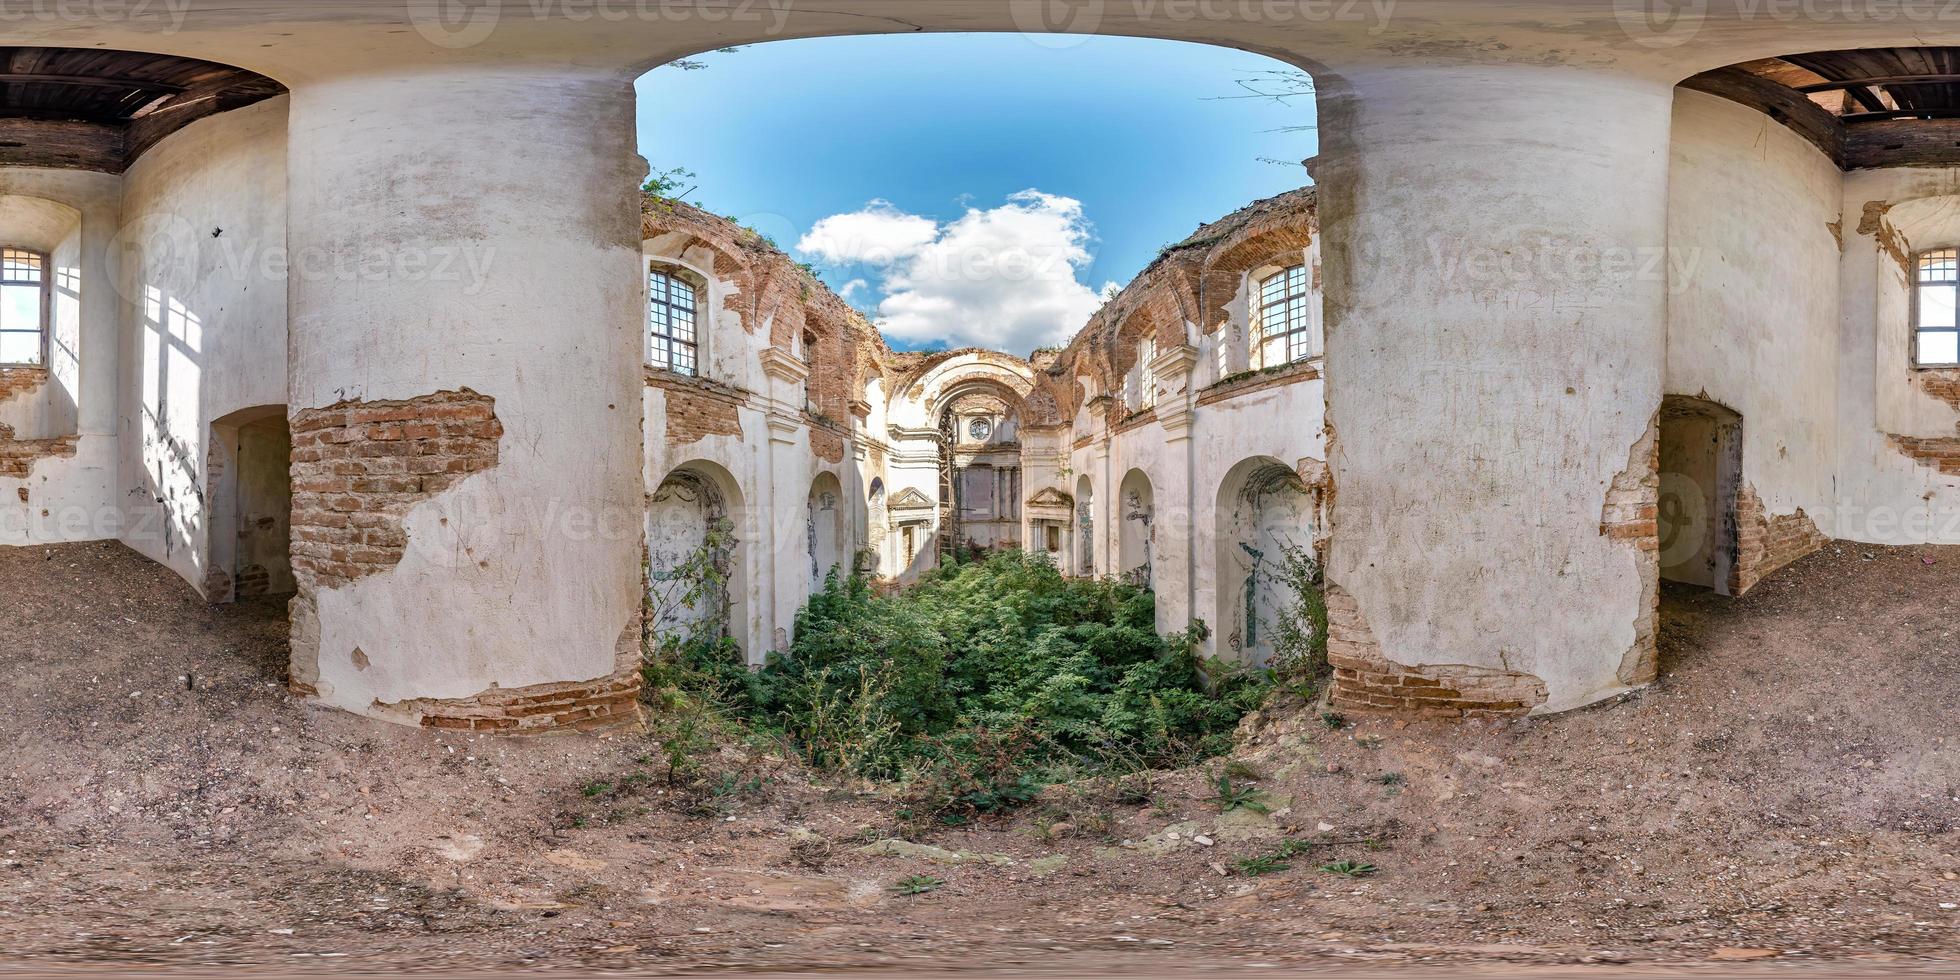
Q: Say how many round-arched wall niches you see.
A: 6